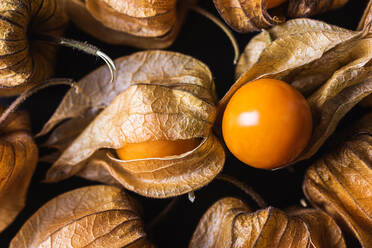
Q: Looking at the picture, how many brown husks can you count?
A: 9